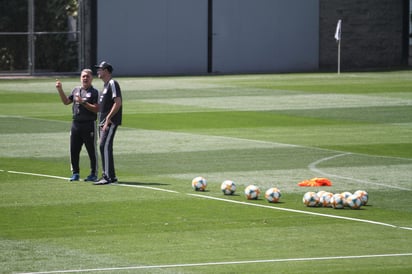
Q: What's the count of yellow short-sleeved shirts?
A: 0